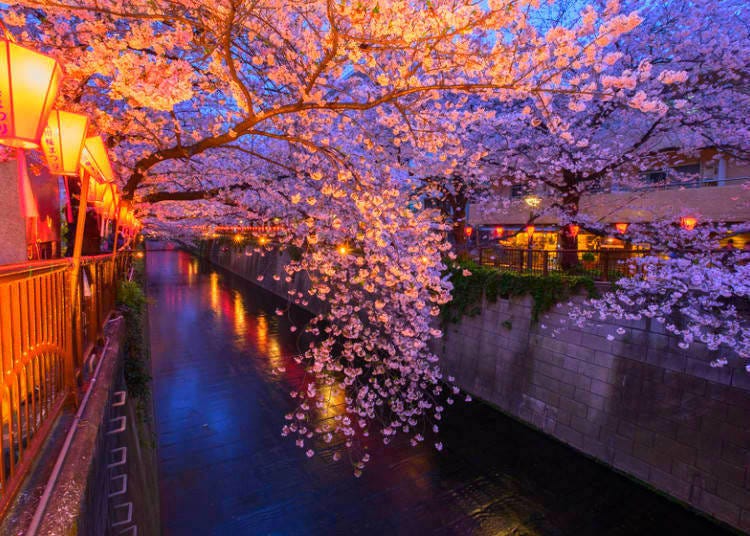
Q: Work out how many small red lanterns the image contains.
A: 6